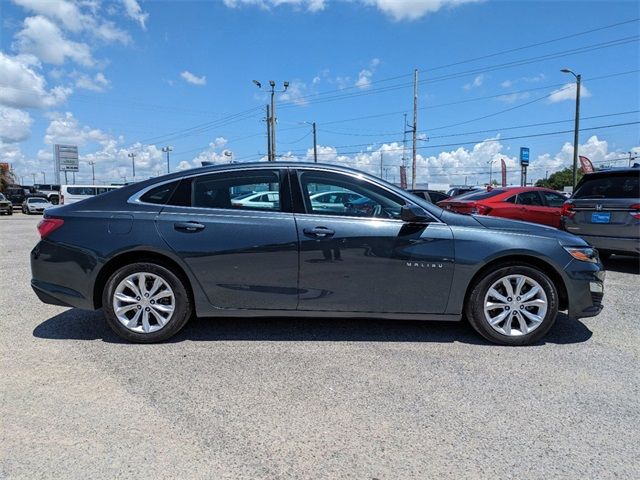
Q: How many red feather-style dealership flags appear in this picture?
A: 3